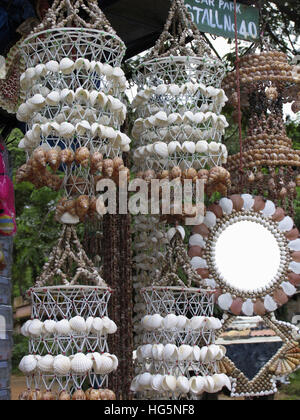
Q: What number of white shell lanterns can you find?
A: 4